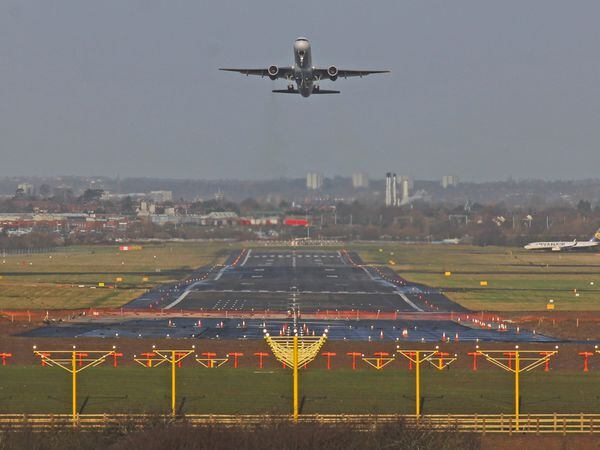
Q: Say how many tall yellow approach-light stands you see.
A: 5